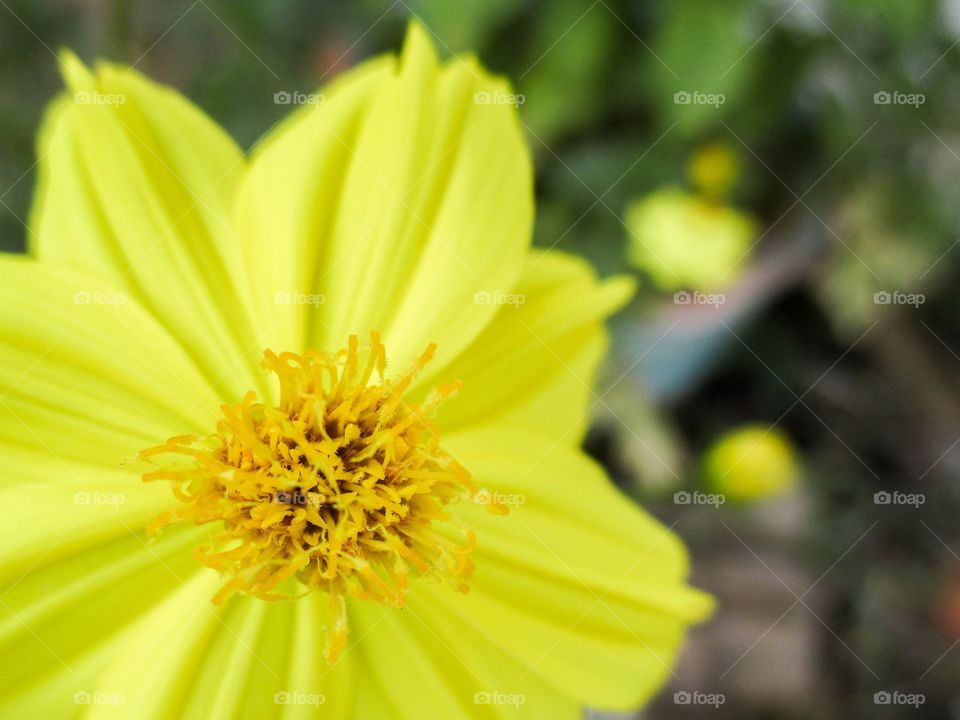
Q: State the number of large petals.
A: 8